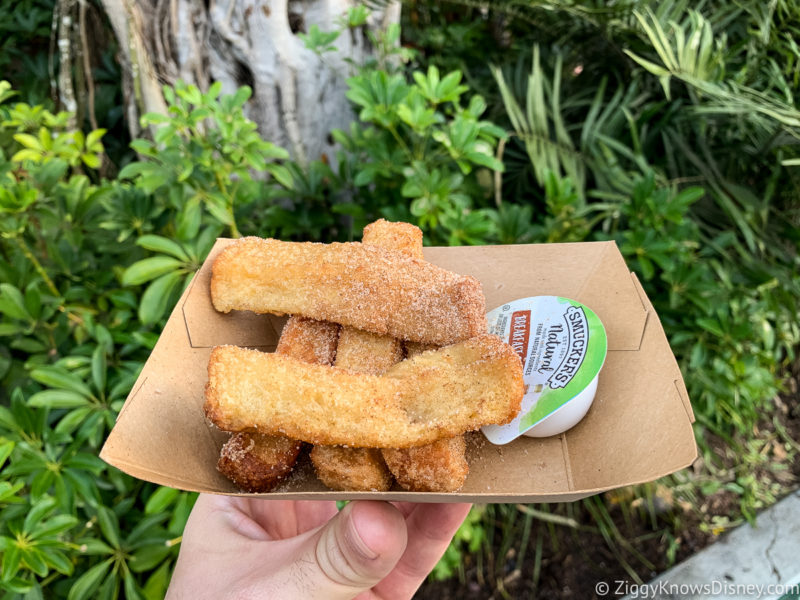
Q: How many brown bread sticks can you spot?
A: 5